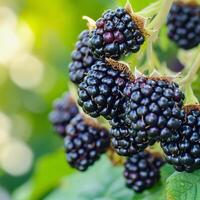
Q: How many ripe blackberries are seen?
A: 10